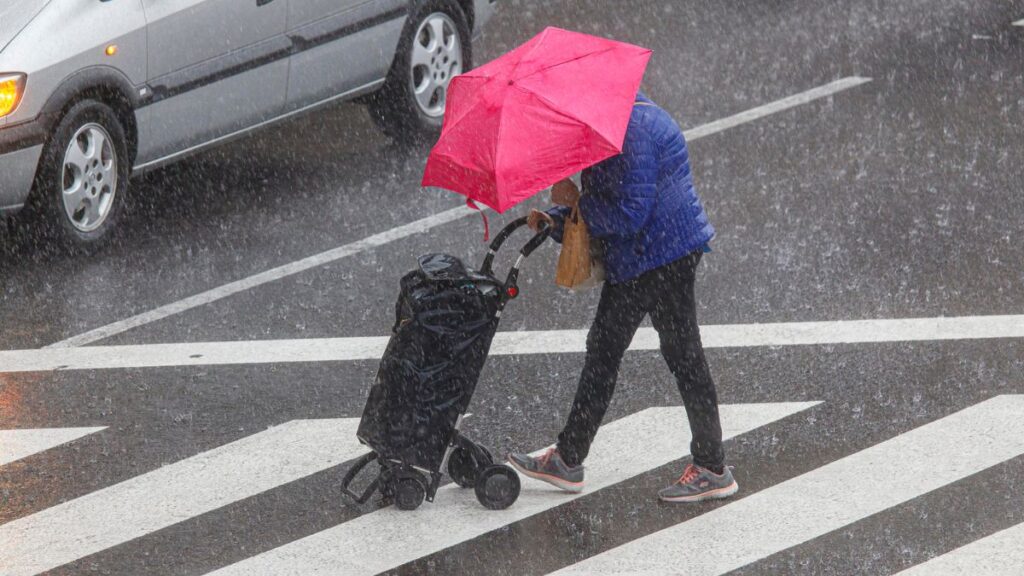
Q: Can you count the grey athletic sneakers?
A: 2